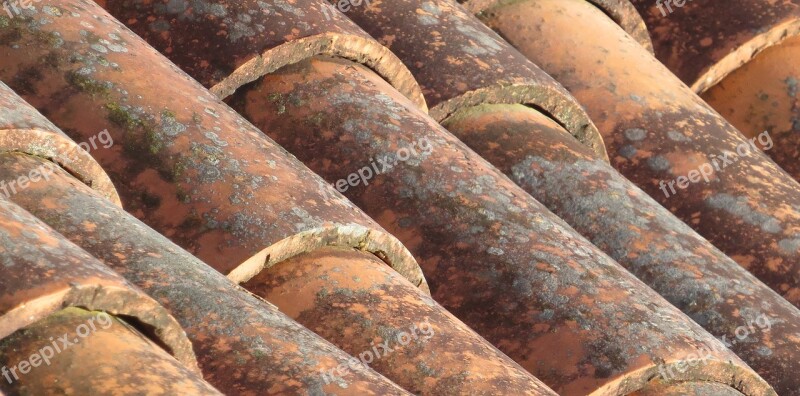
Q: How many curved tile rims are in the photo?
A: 8